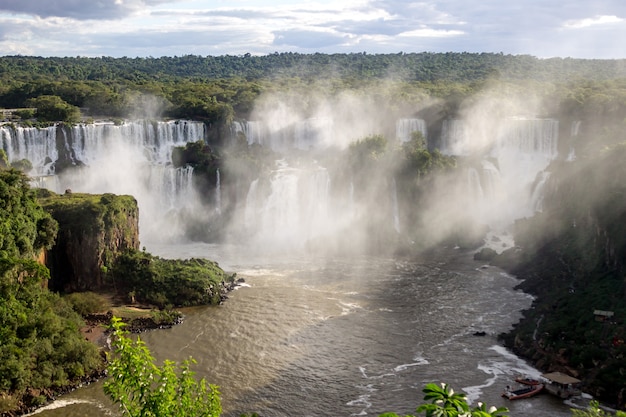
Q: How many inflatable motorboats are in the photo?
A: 2